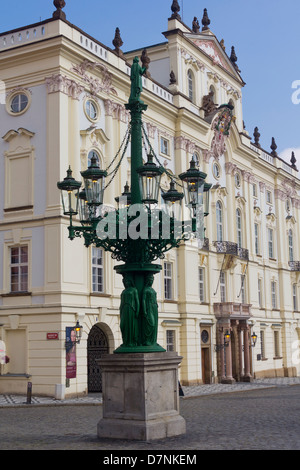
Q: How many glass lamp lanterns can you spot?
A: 11